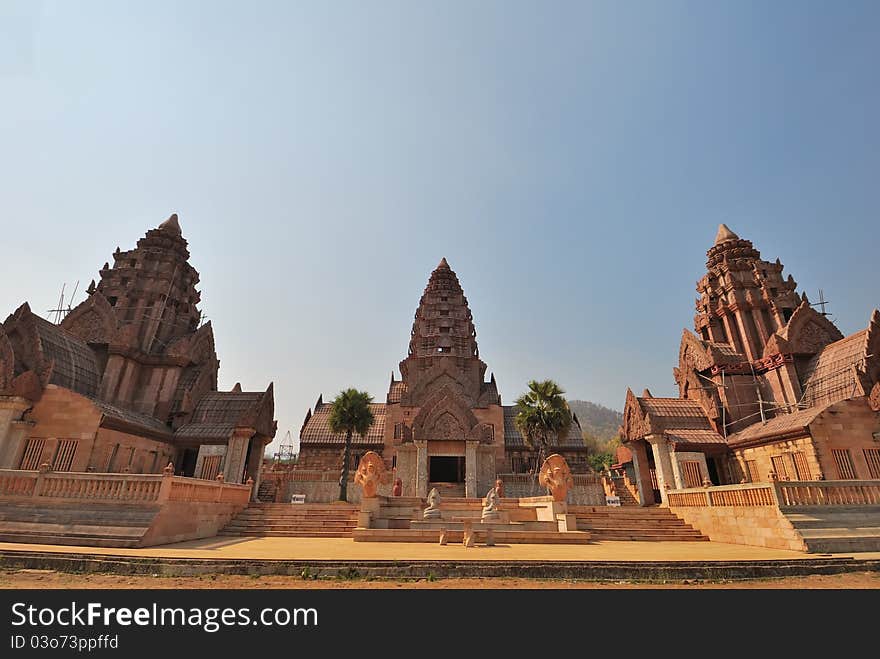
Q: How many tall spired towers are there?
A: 3